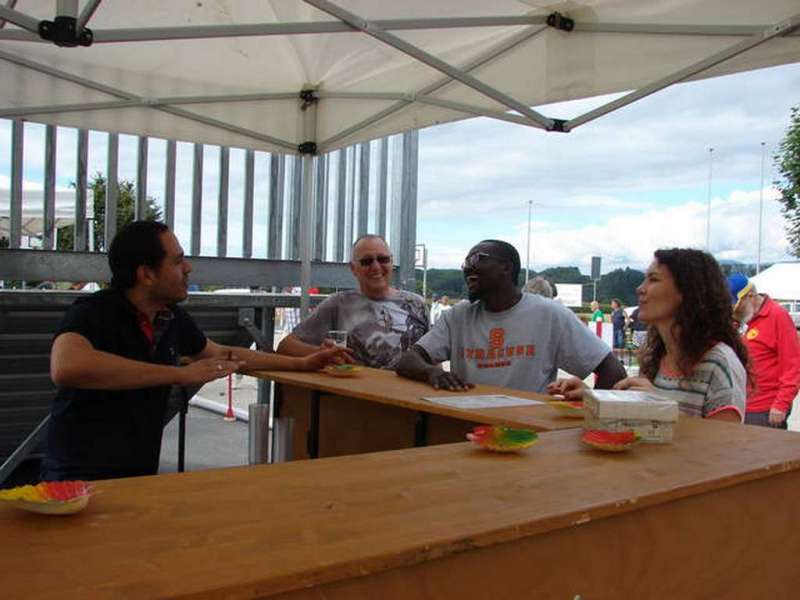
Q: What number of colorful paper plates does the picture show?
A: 5